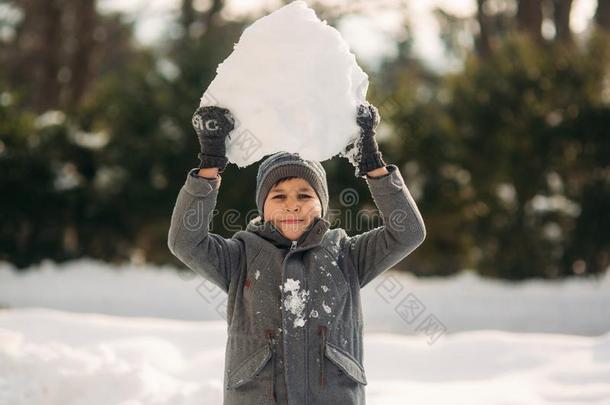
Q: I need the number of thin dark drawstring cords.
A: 2